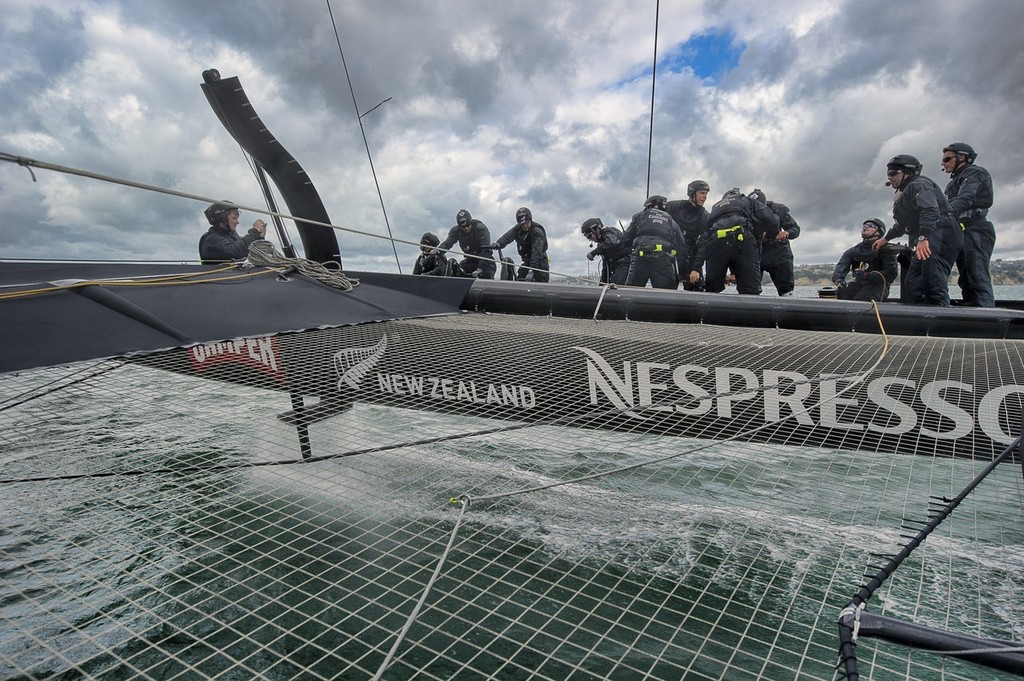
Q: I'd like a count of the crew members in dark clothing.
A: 12